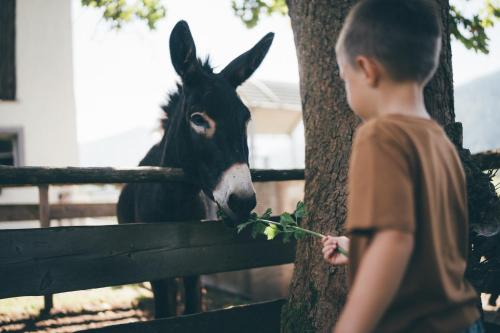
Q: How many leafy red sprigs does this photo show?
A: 0